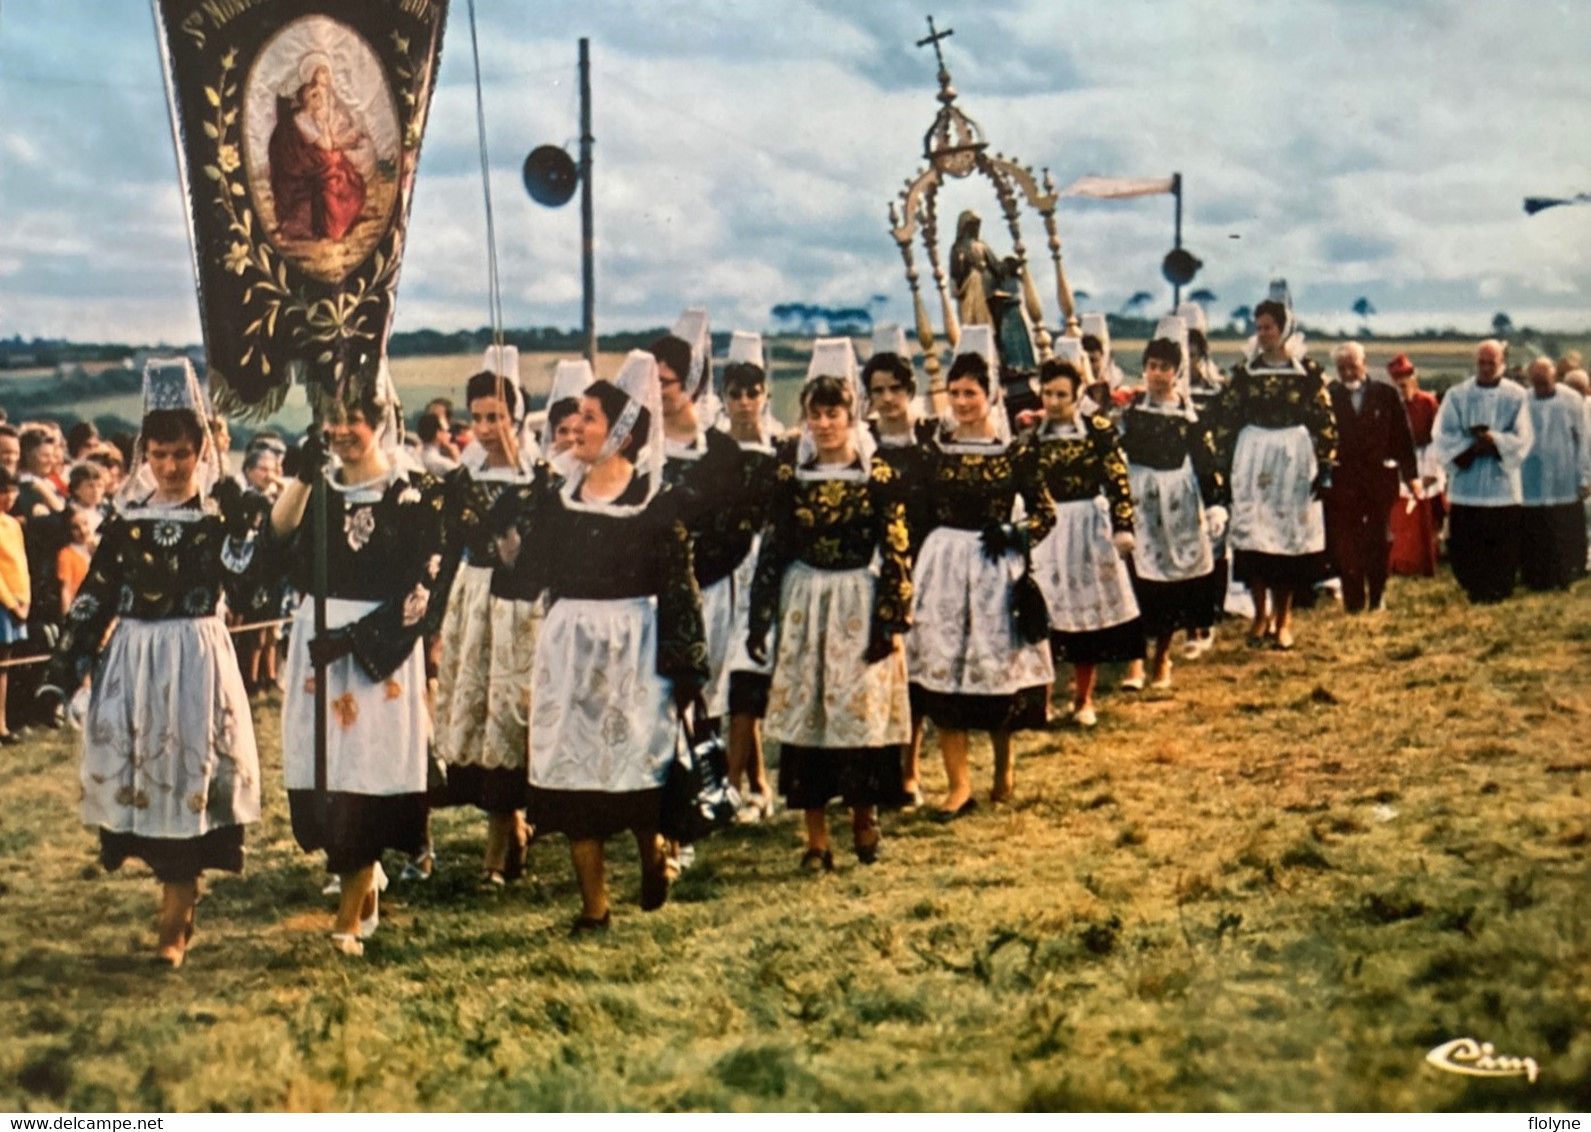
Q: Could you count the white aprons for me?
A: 11